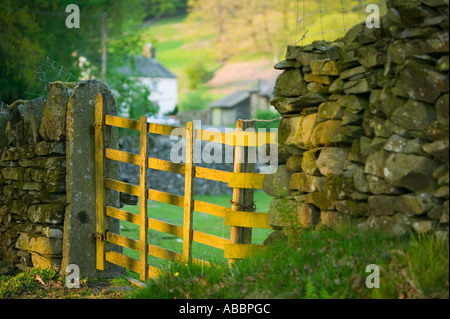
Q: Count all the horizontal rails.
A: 6